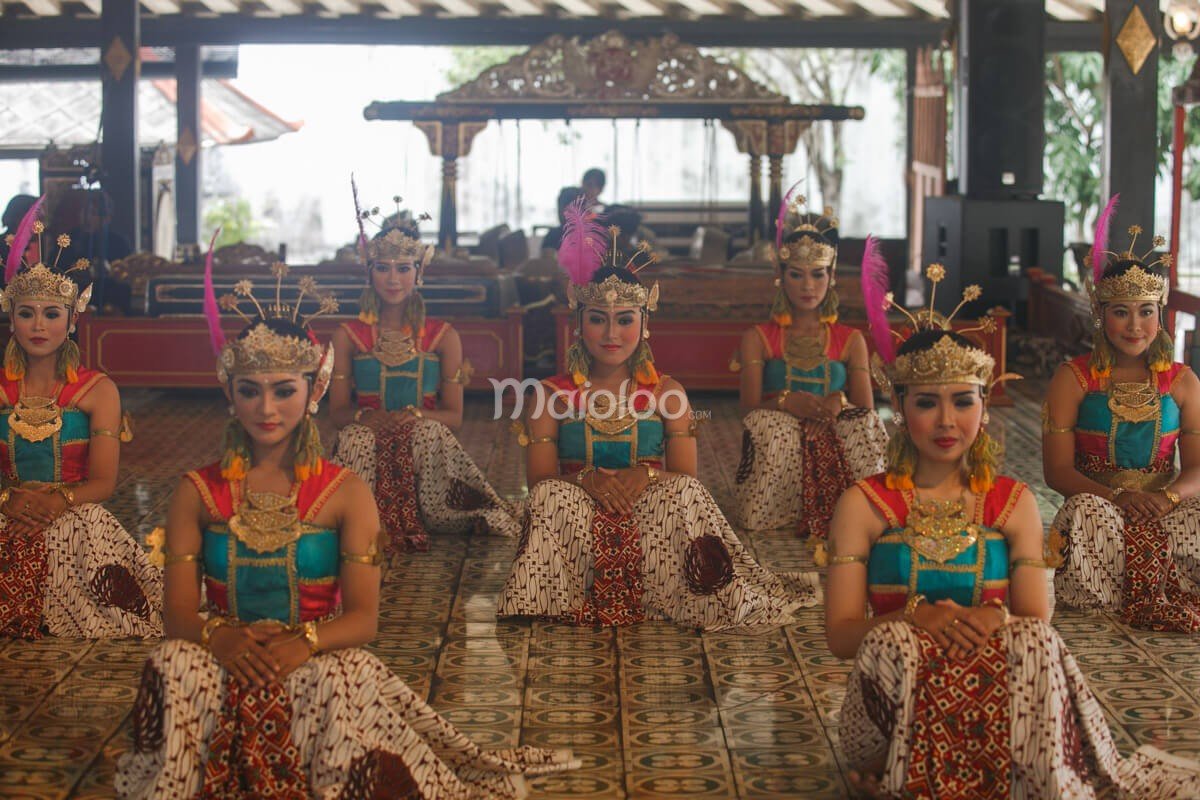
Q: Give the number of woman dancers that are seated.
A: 7